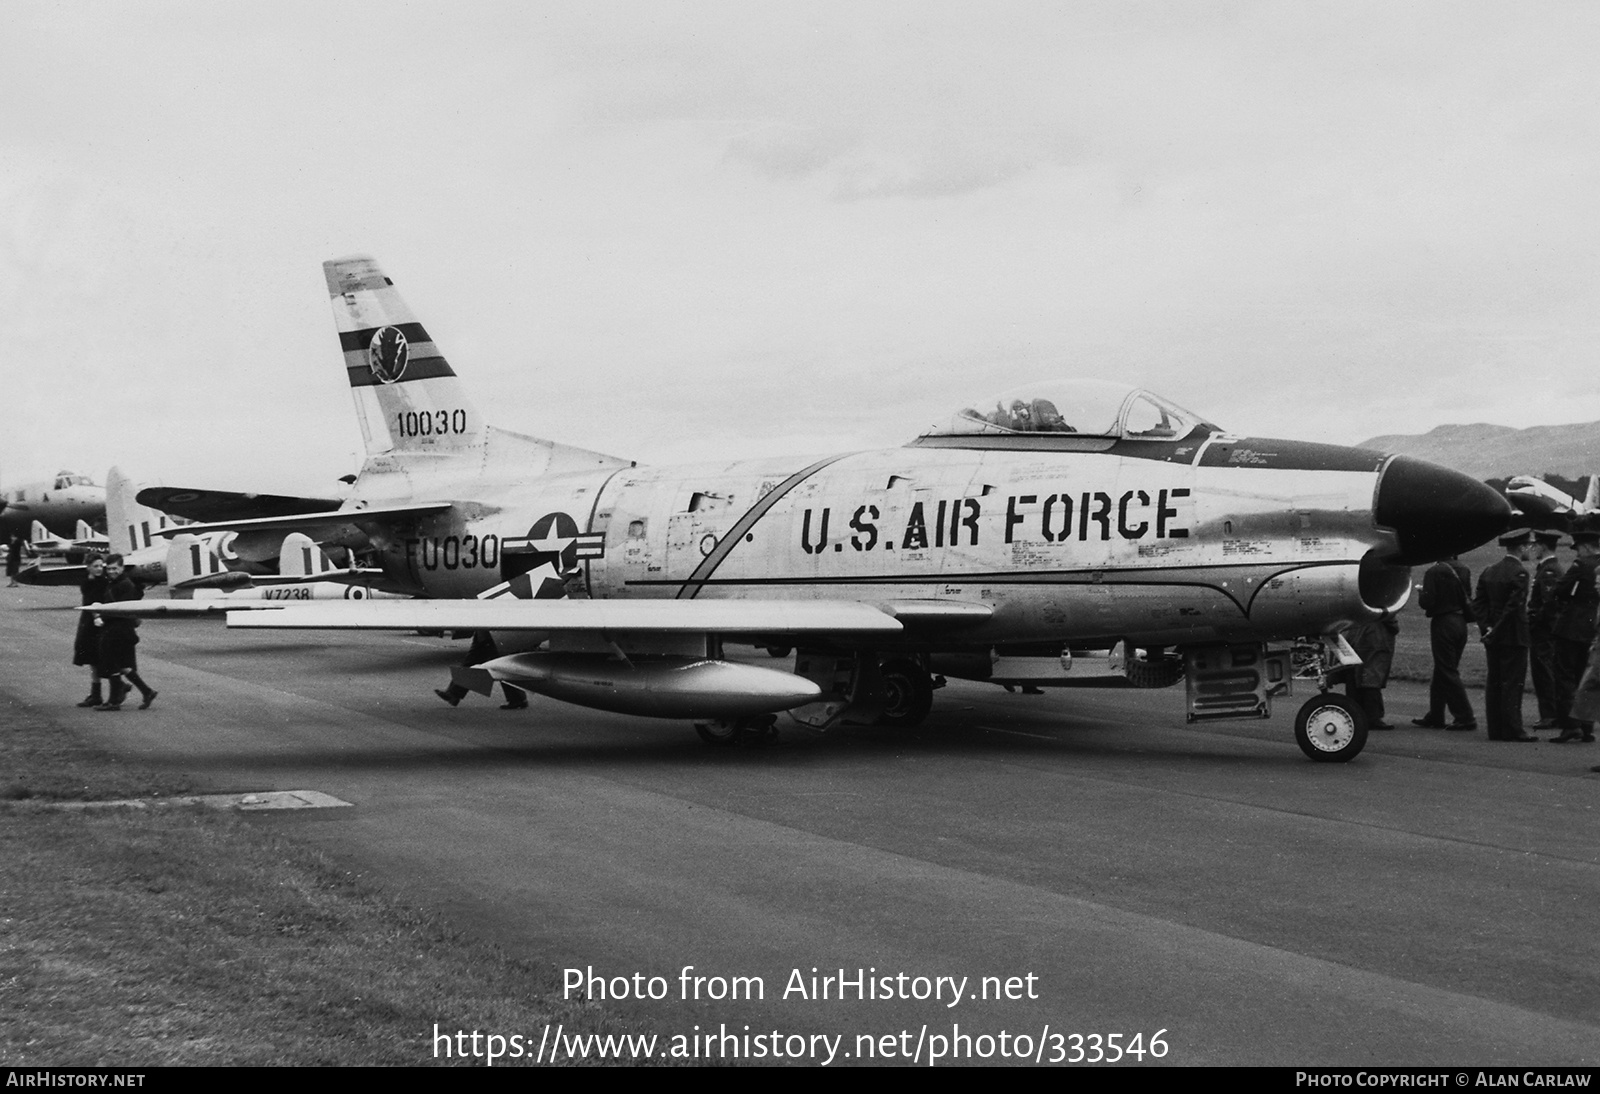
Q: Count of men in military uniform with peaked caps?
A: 3